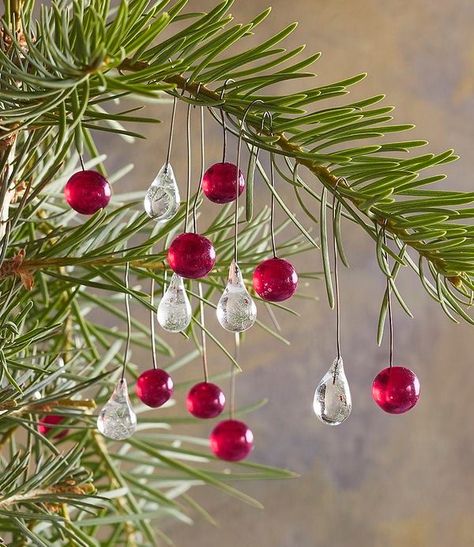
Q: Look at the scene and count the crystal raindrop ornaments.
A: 5